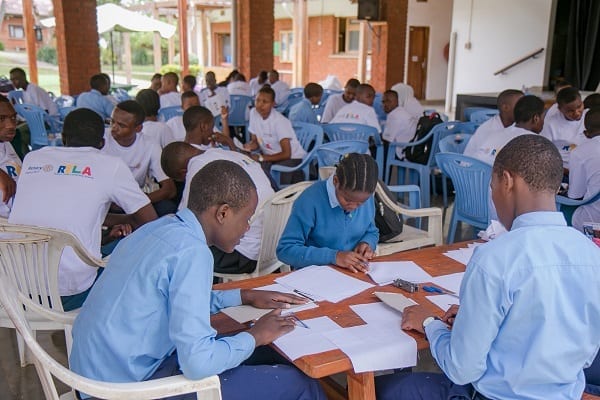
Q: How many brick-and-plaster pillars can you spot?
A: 3